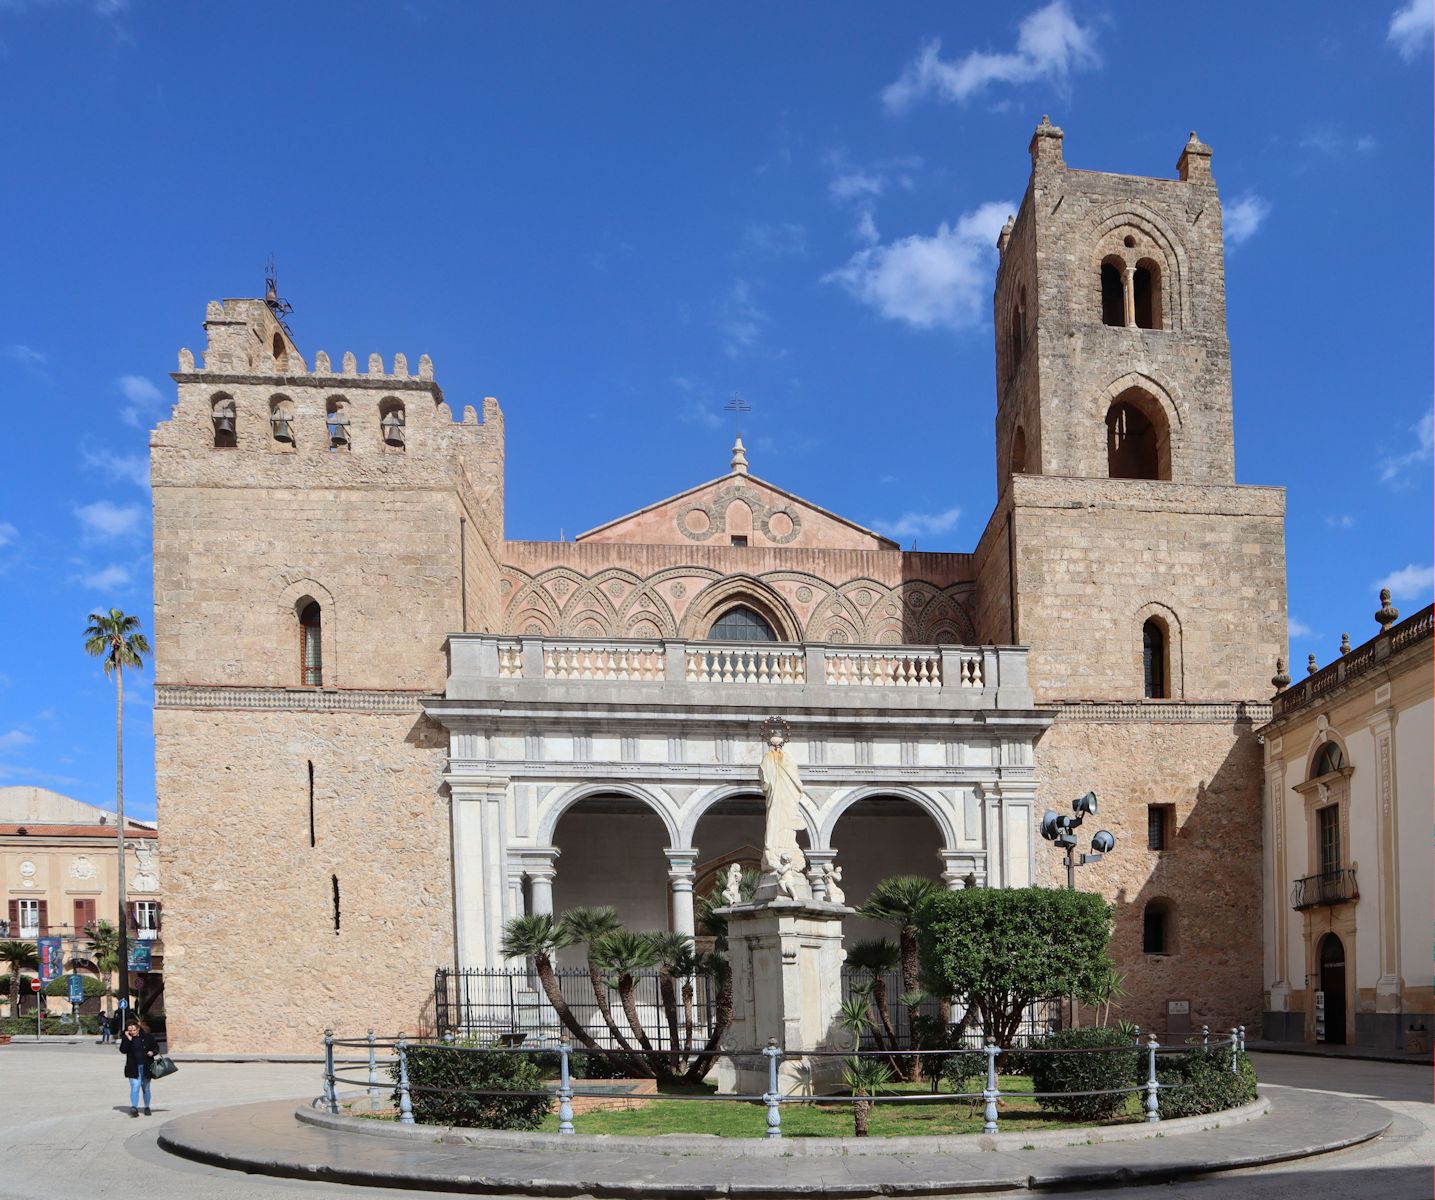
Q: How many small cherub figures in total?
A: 3